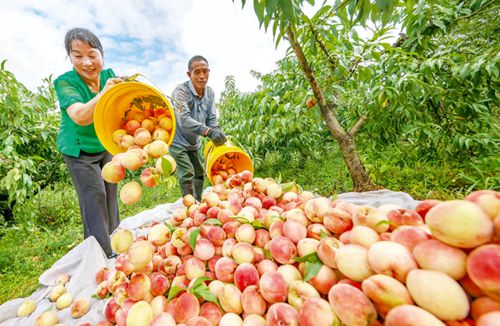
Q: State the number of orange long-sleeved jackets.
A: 0